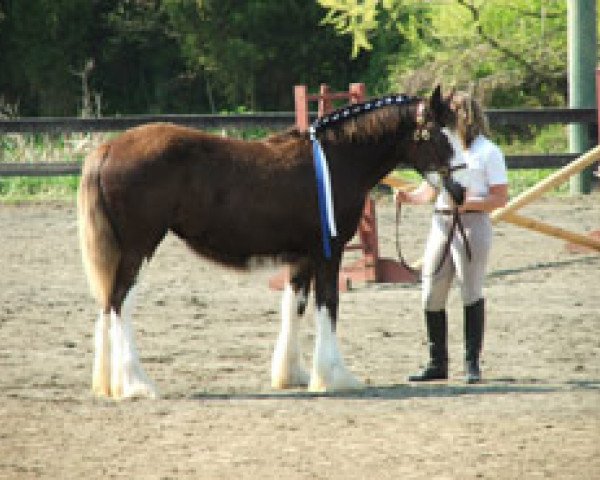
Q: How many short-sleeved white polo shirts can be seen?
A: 1